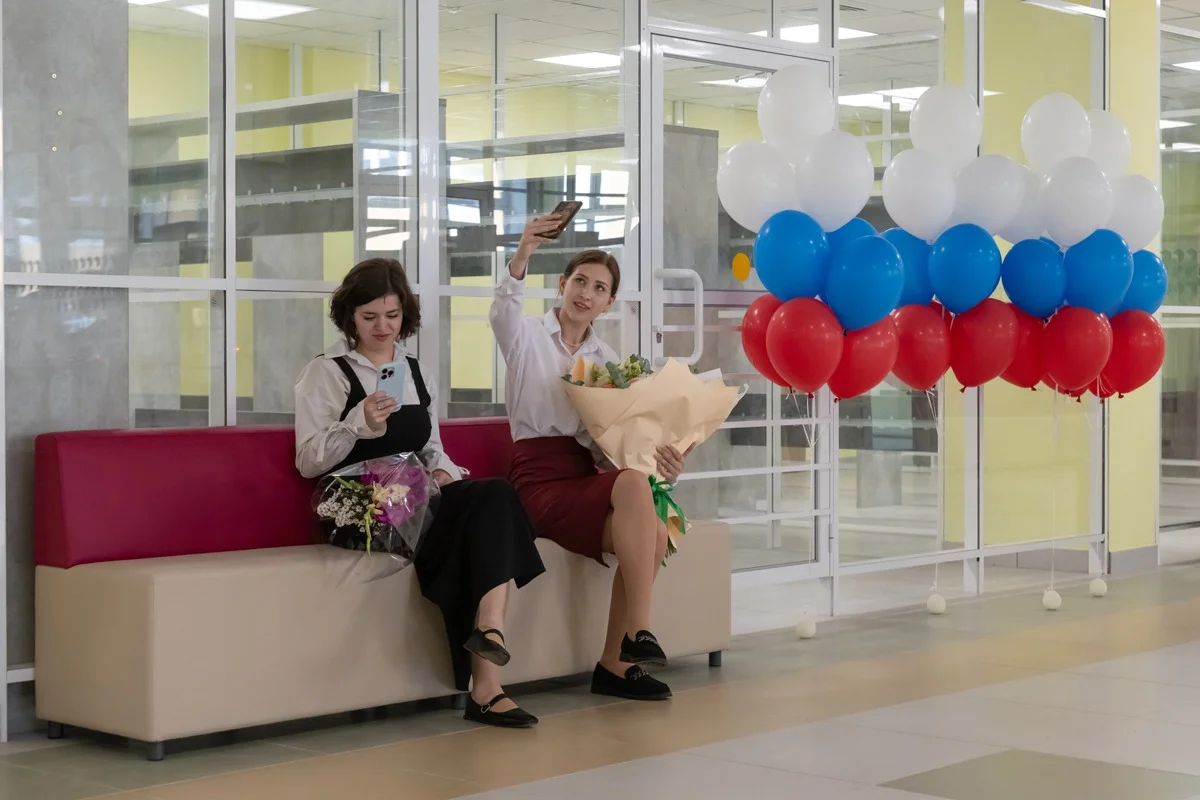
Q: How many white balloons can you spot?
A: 11